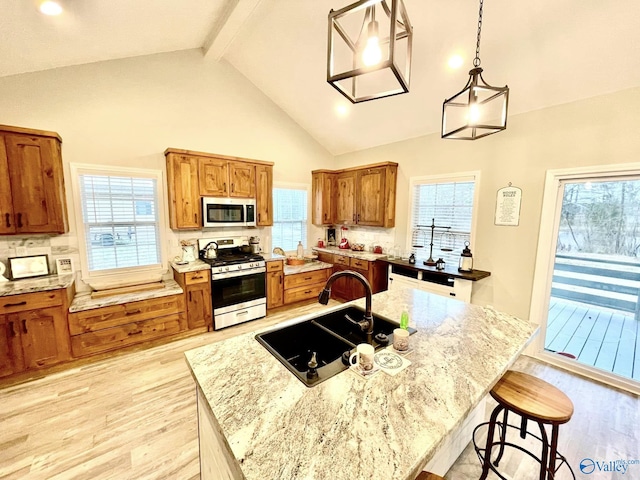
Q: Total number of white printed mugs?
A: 2